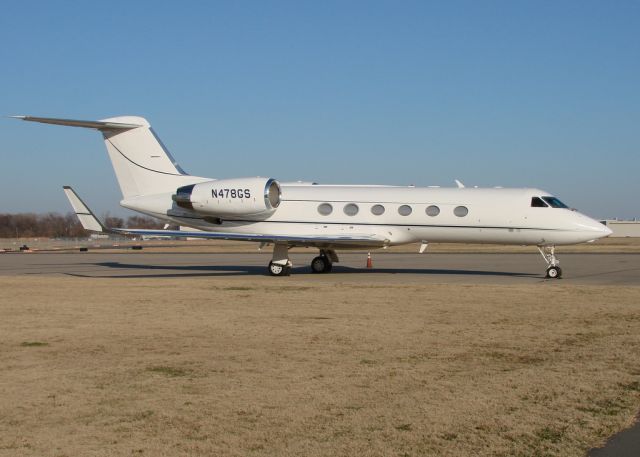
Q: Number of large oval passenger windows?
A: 6